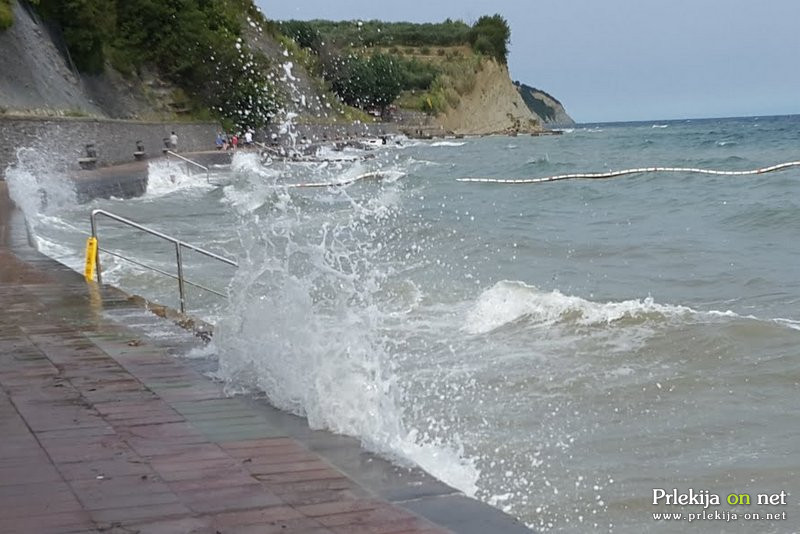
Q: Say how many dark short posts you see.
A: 3